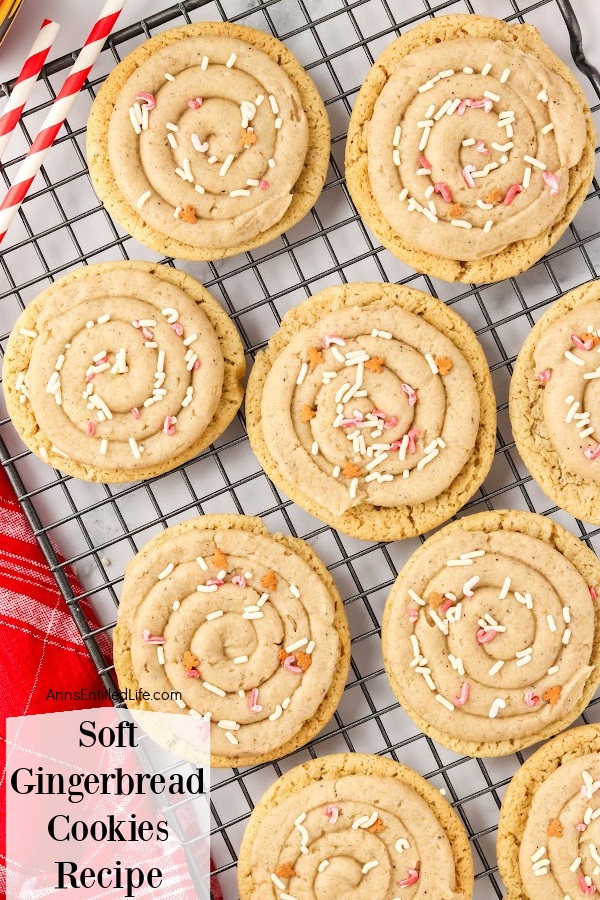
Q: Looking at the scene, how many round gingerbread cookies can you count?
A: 9